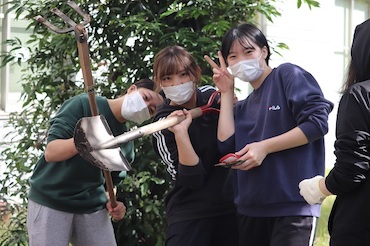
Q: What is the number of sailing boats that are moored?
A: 0